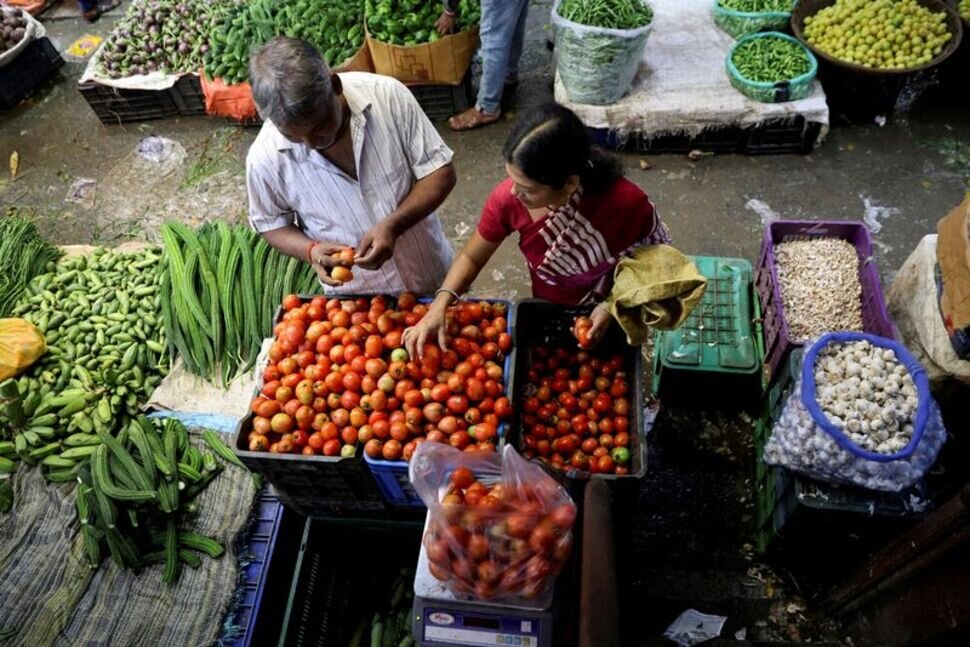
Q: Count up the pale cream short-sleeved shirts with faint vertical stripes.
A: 1